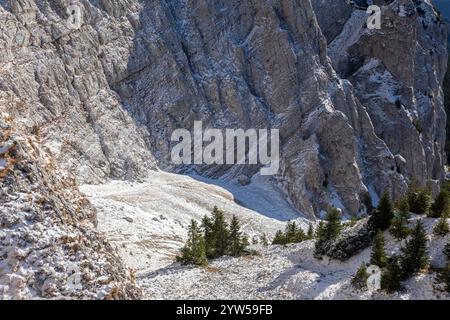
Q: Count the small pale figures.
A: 0